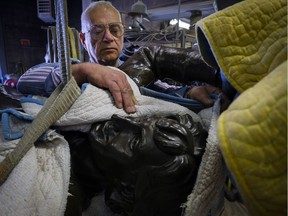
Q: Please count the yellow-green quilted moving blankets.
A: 2